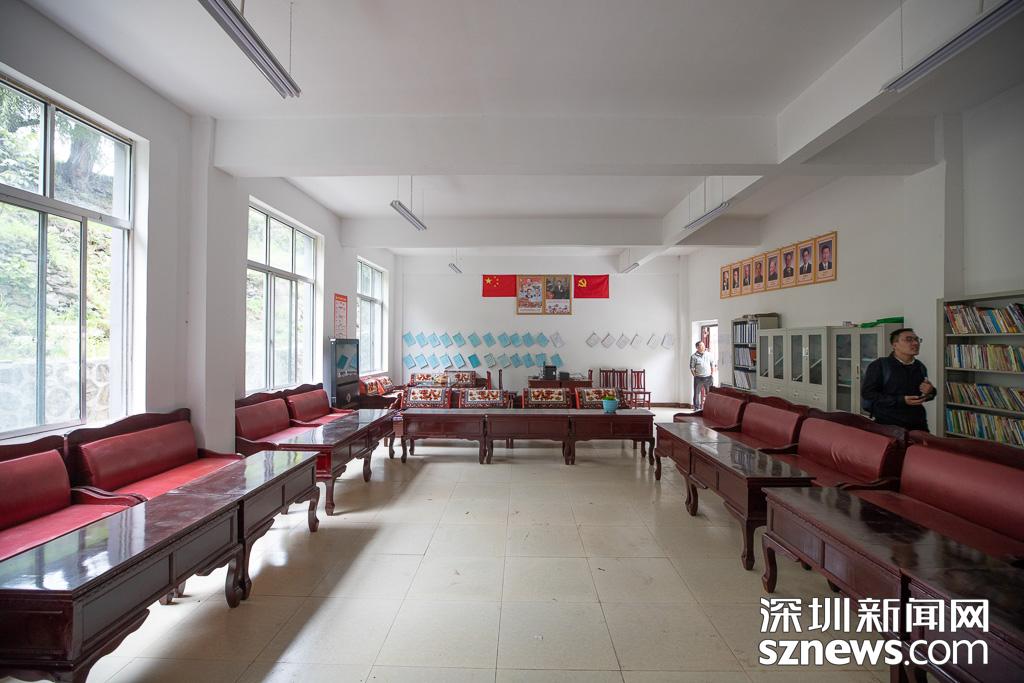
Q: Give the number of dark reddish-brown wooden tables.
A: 11